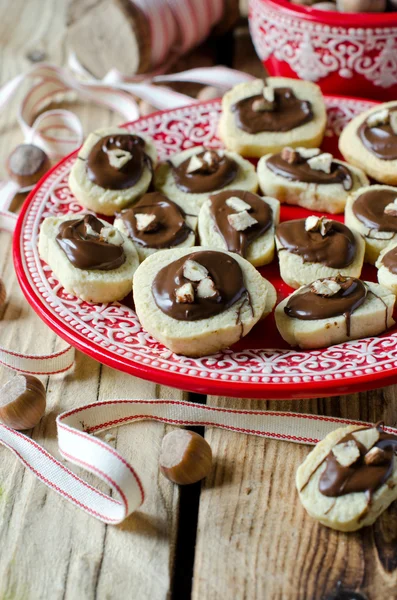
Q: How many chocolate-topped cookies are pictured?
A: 14